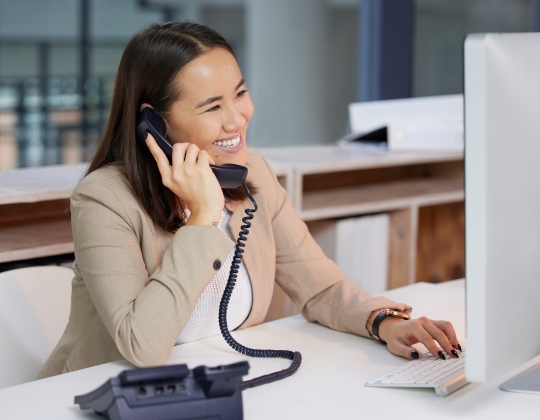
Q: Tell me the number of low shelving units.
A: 2